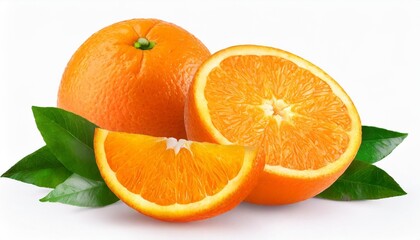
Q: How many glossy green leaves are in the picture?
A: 5